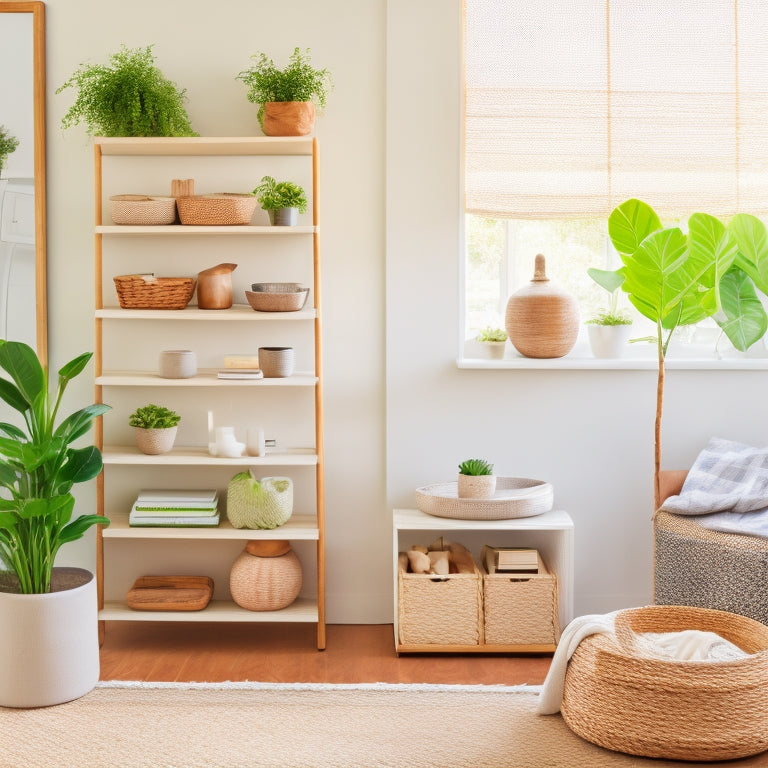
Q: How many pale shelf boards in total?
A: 7